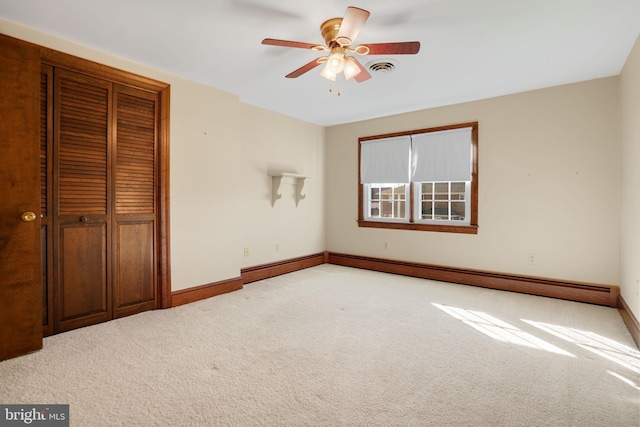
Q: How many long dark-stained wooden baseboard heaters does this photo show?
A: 2